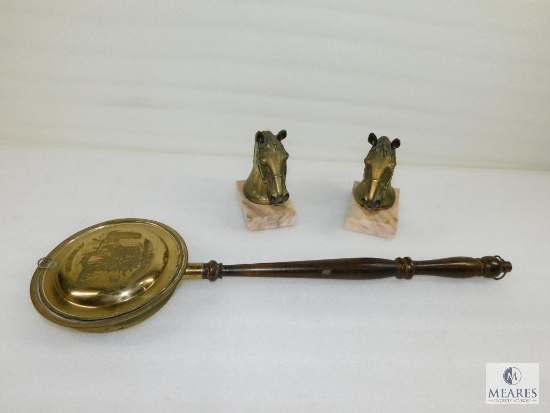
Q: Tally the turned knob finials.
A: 1